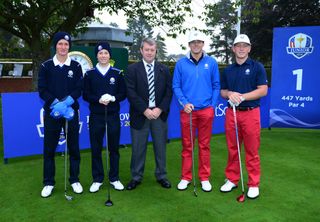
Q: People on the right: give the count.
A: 2